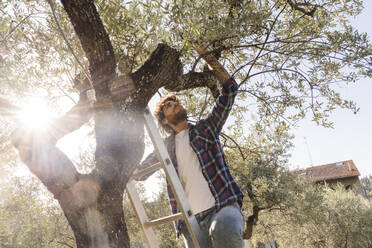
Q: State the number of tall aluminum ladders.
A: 1